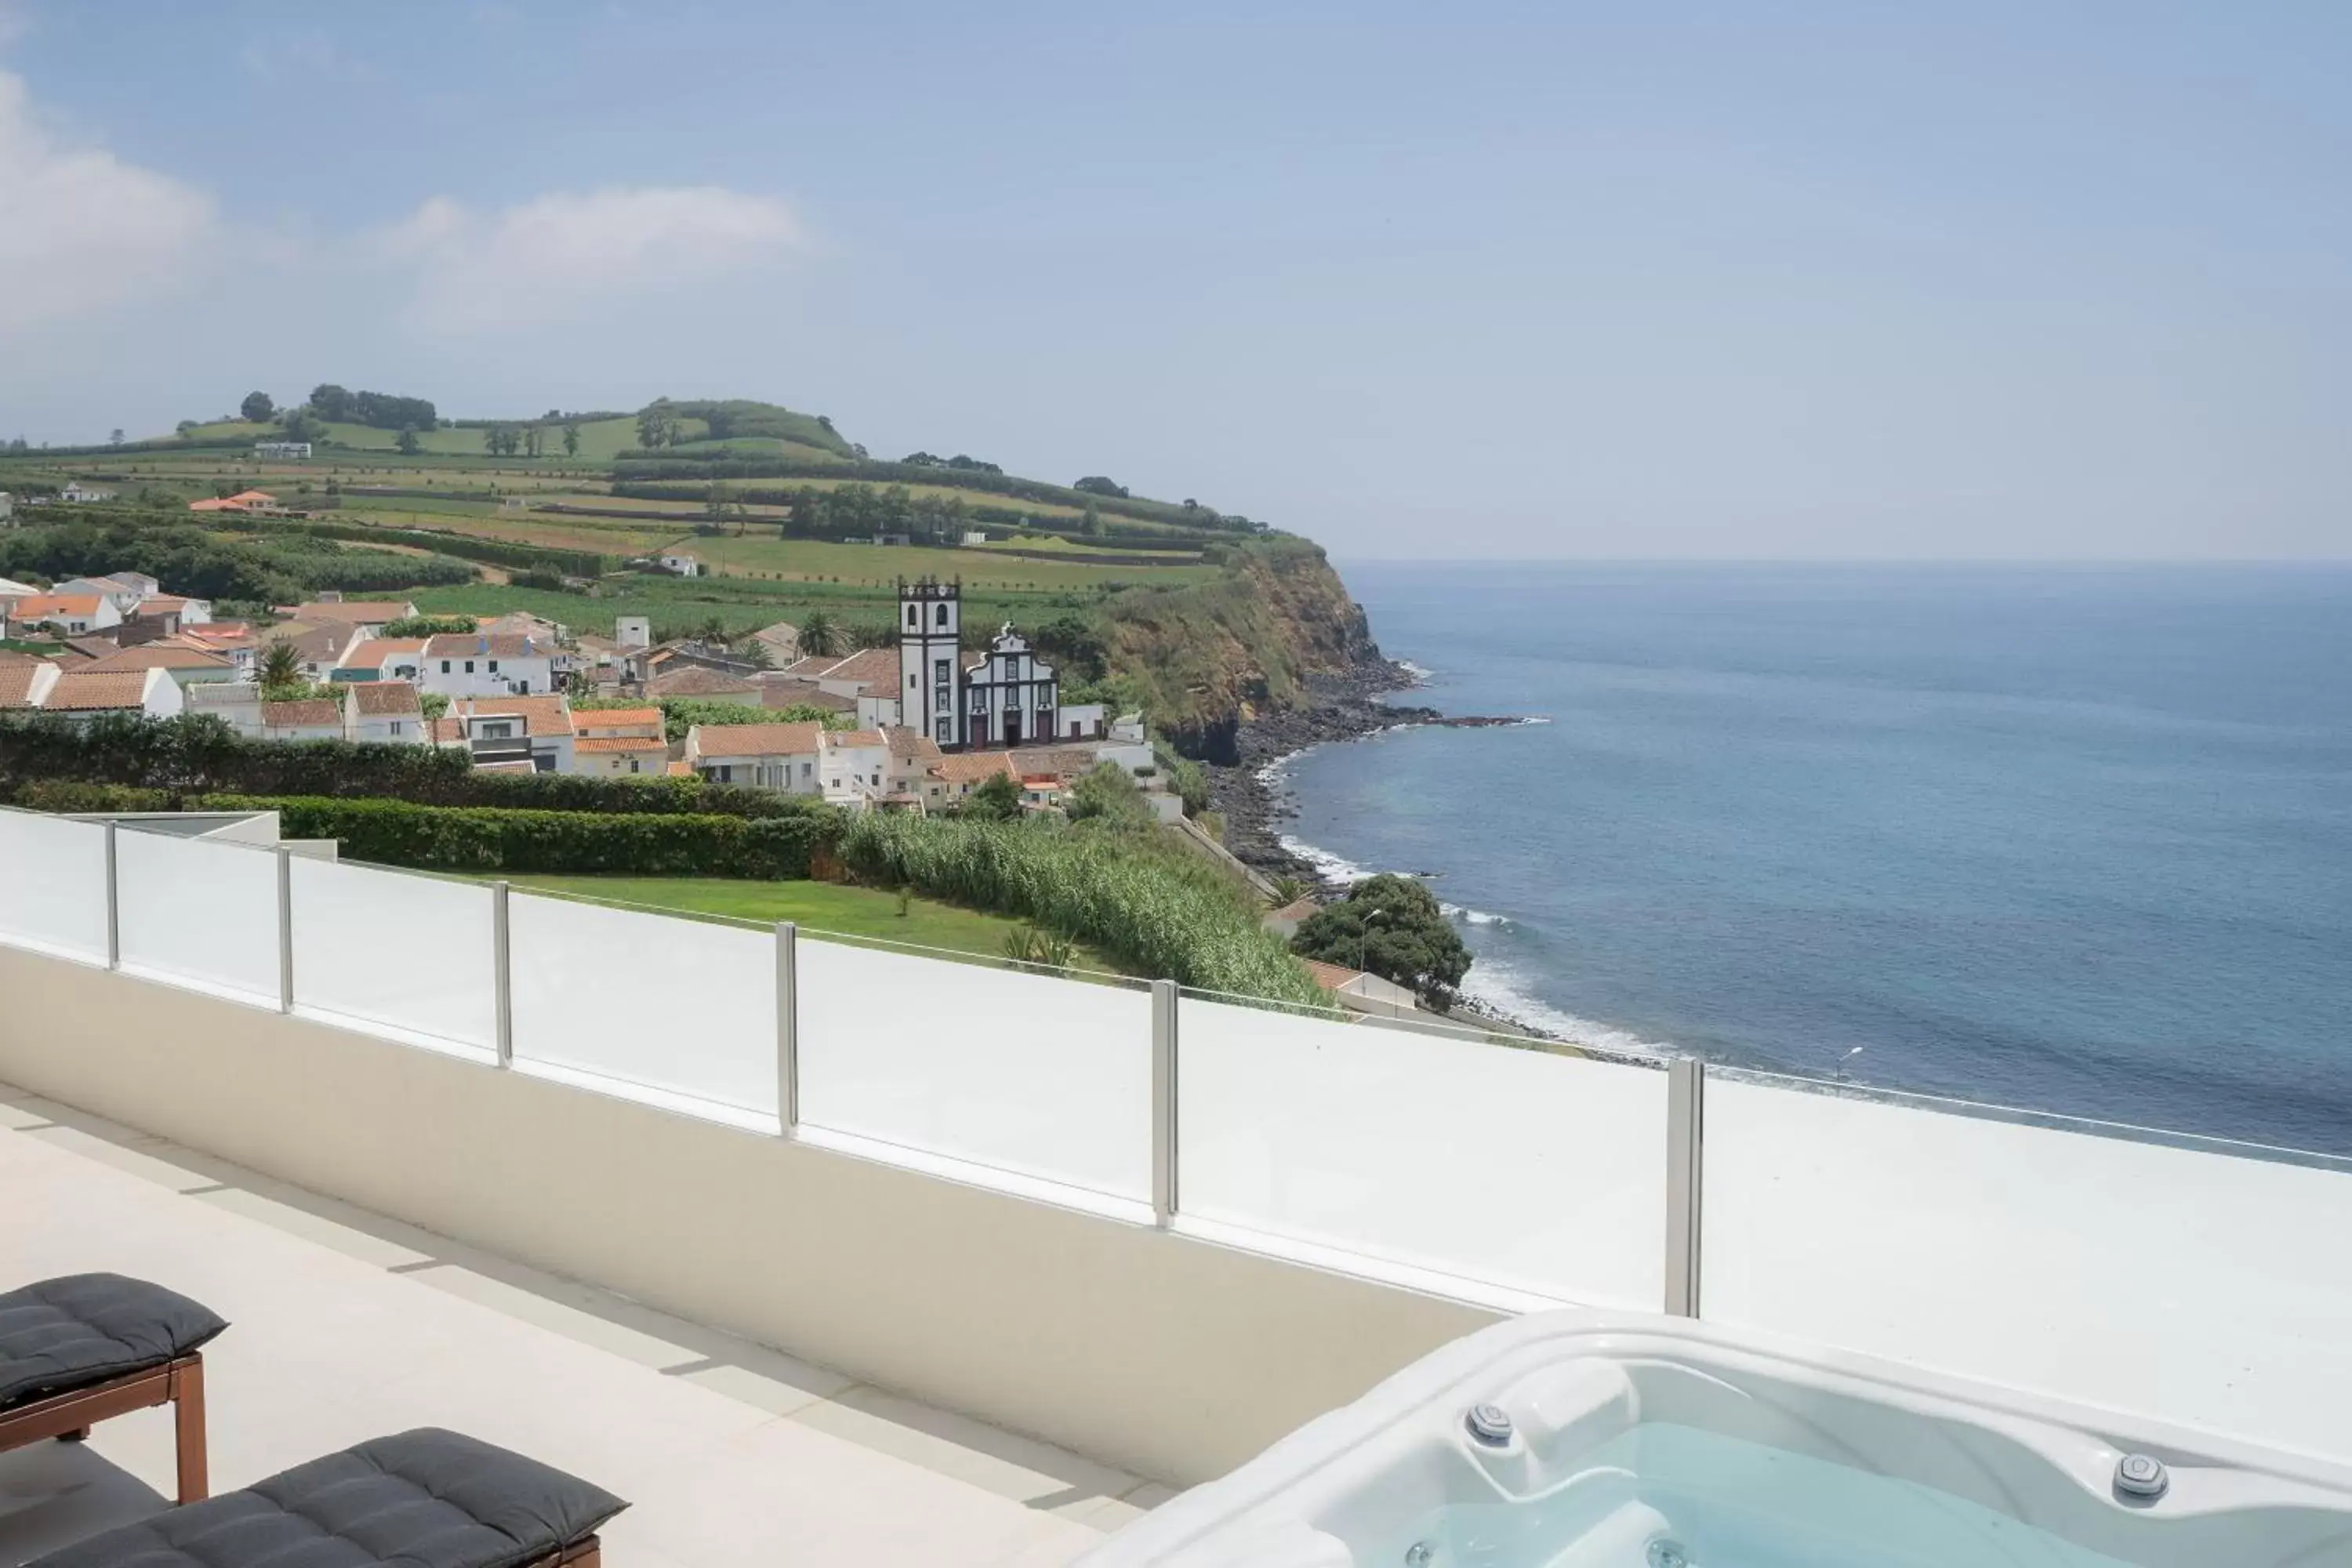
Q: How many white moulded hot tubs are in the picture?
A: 1